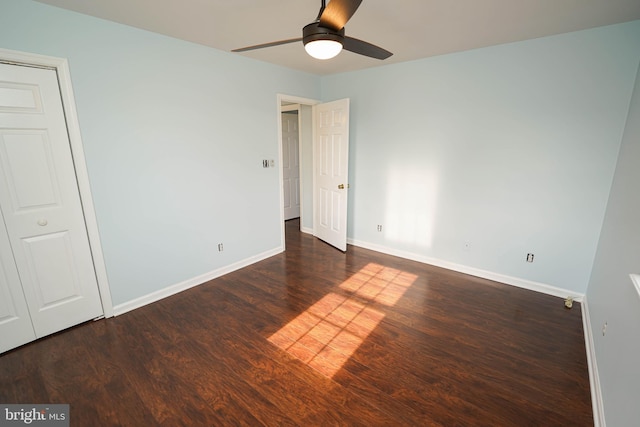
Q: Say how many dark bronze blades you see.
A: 3